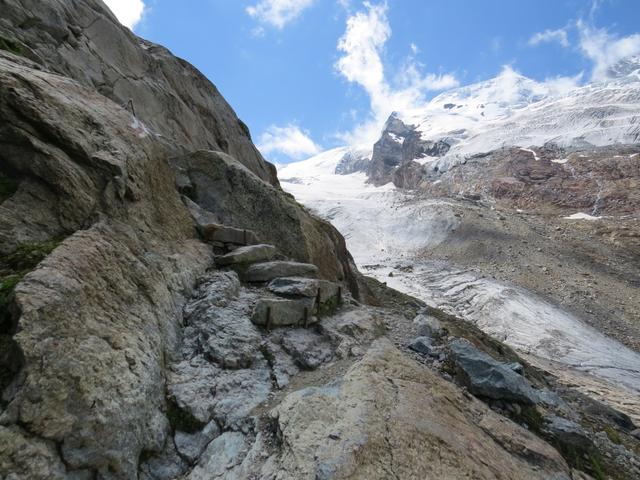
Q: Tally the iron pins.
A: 5